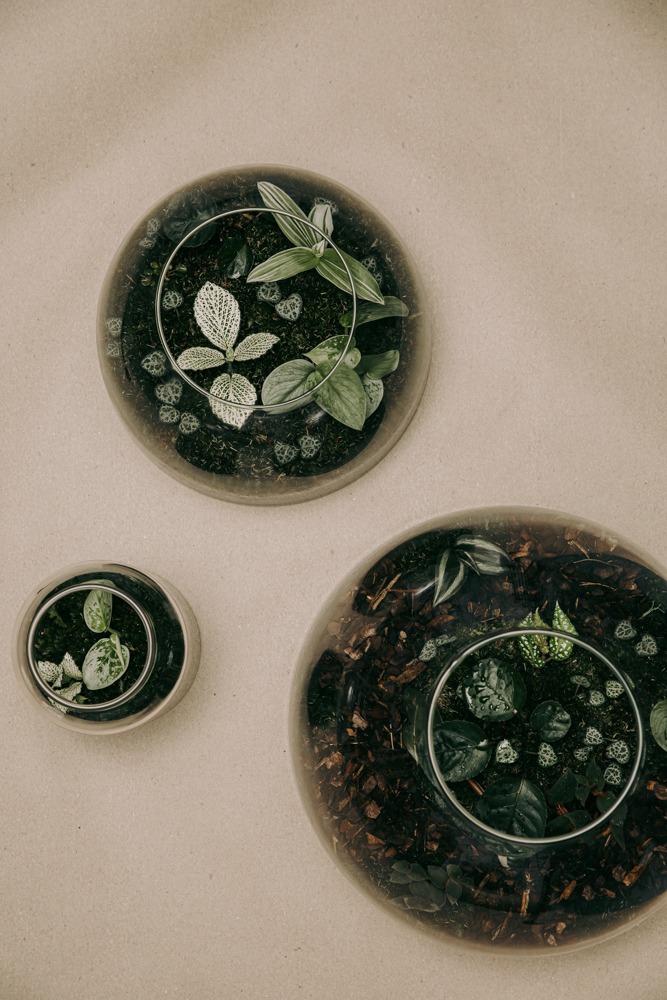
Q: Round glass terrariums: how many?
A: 3